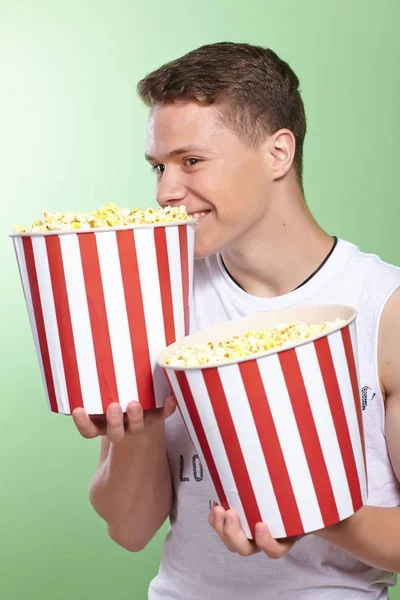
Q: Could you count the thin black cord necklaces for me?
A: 1